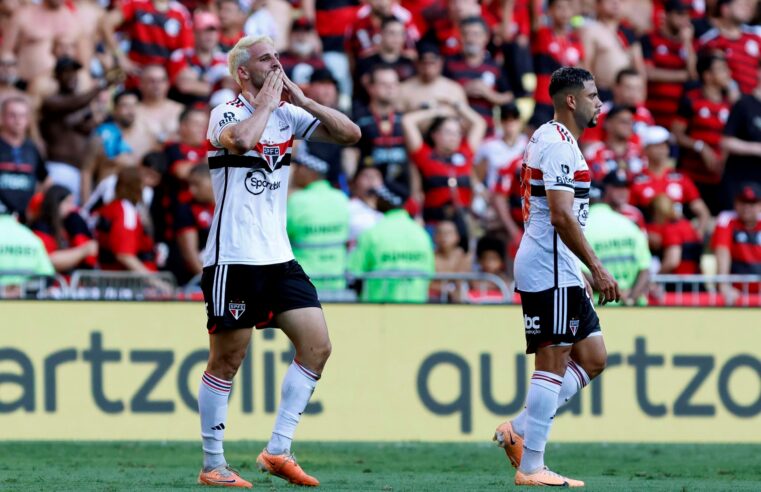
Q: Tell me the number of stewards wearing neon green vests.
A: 4